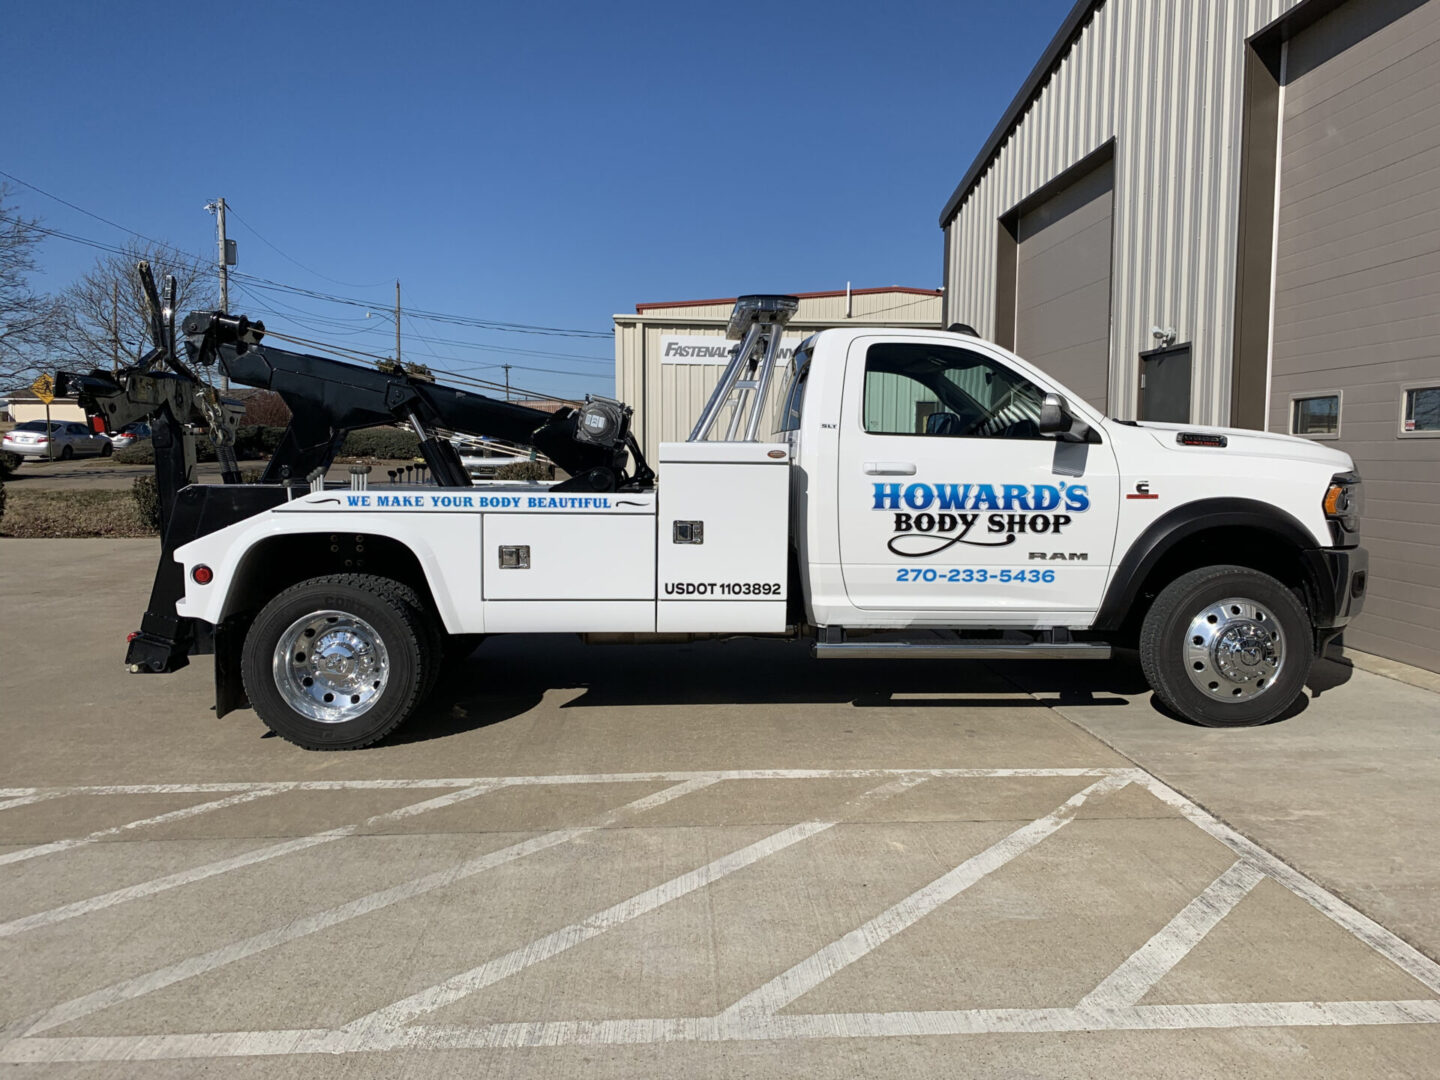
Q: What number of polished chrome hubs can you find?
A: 2